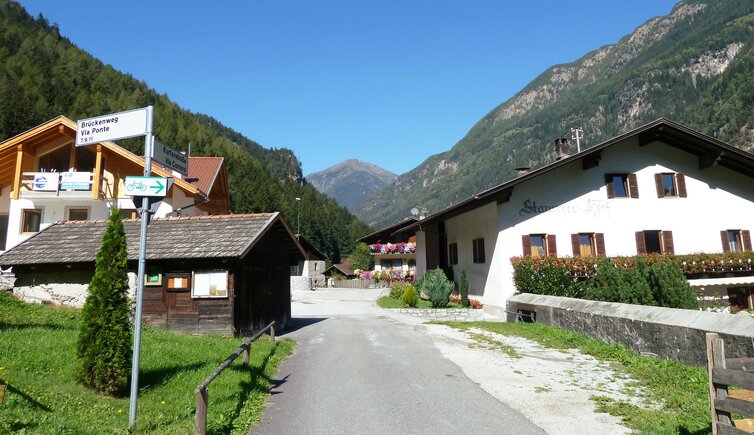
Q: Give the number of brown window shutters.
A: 12